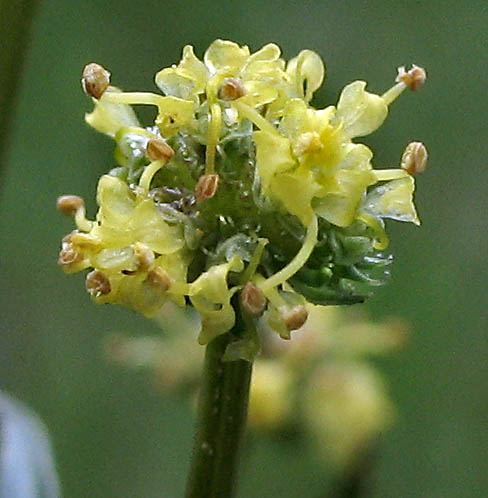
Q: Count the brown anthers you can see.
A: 13